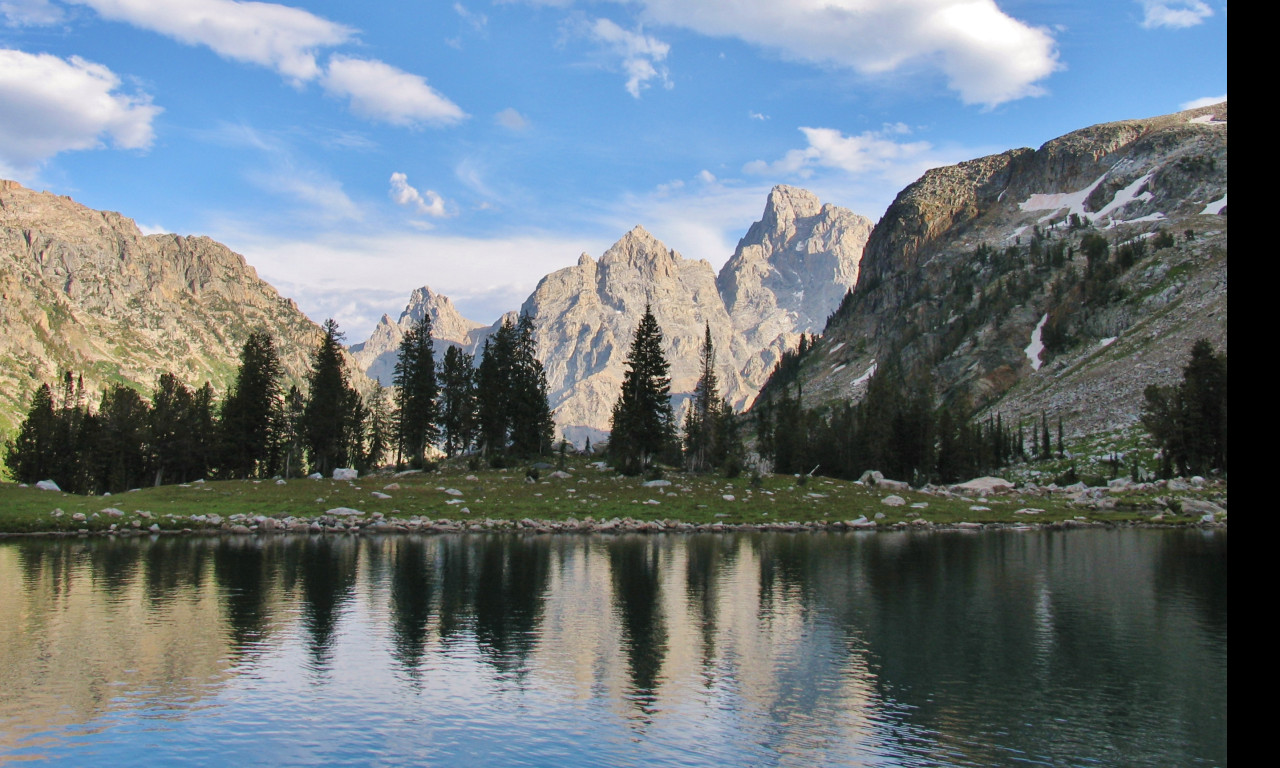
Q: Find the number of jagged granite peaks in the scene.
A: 3